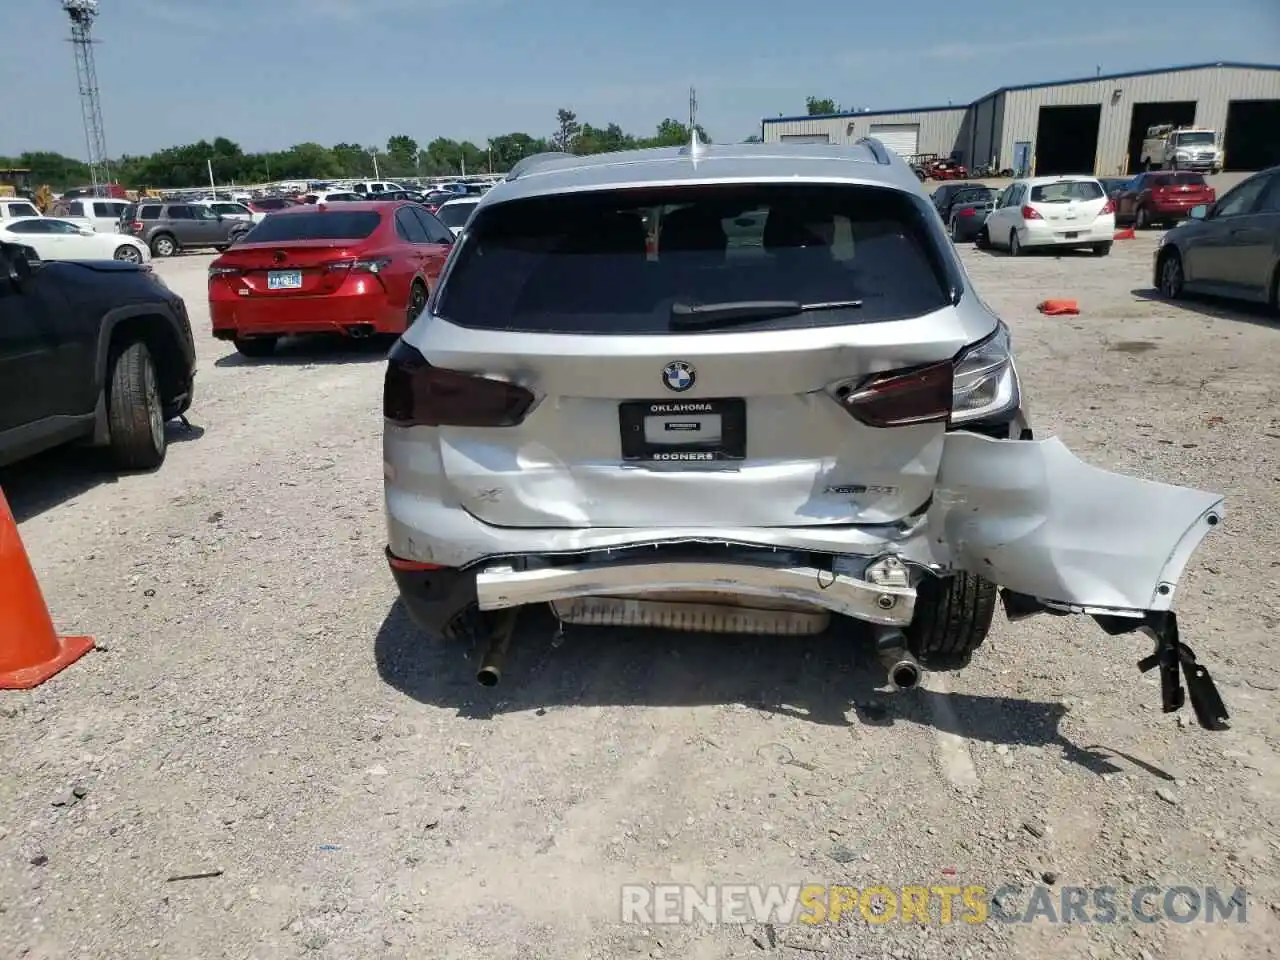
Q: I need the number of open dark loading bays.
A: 3